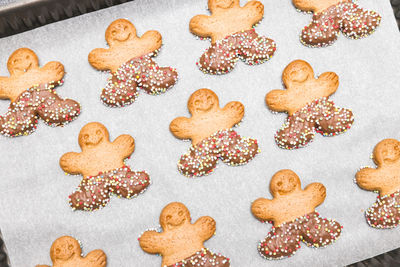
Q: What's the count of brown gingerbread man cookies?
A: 11